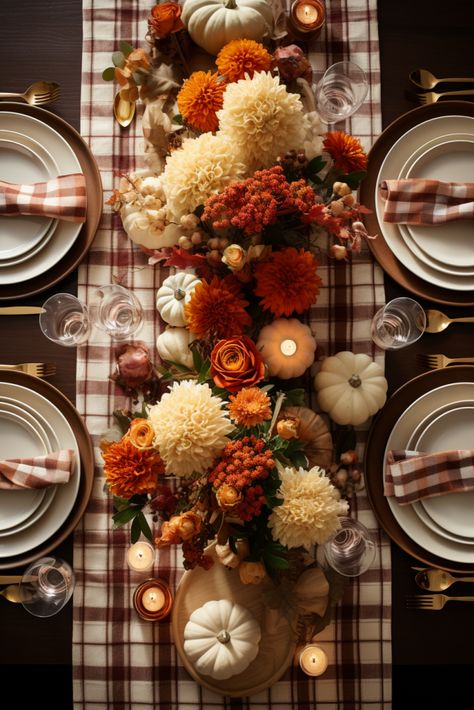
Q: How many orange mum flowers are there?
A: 7